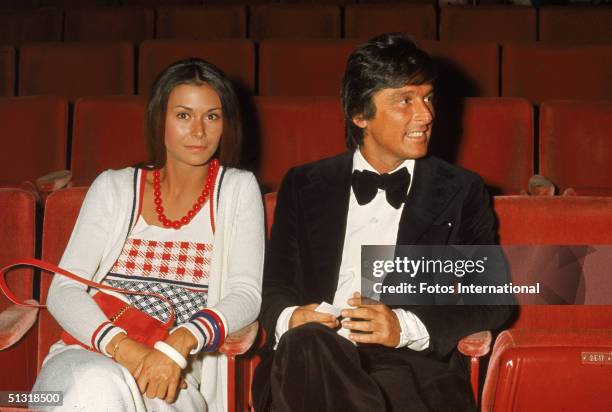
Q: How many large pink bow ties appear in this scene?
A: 0